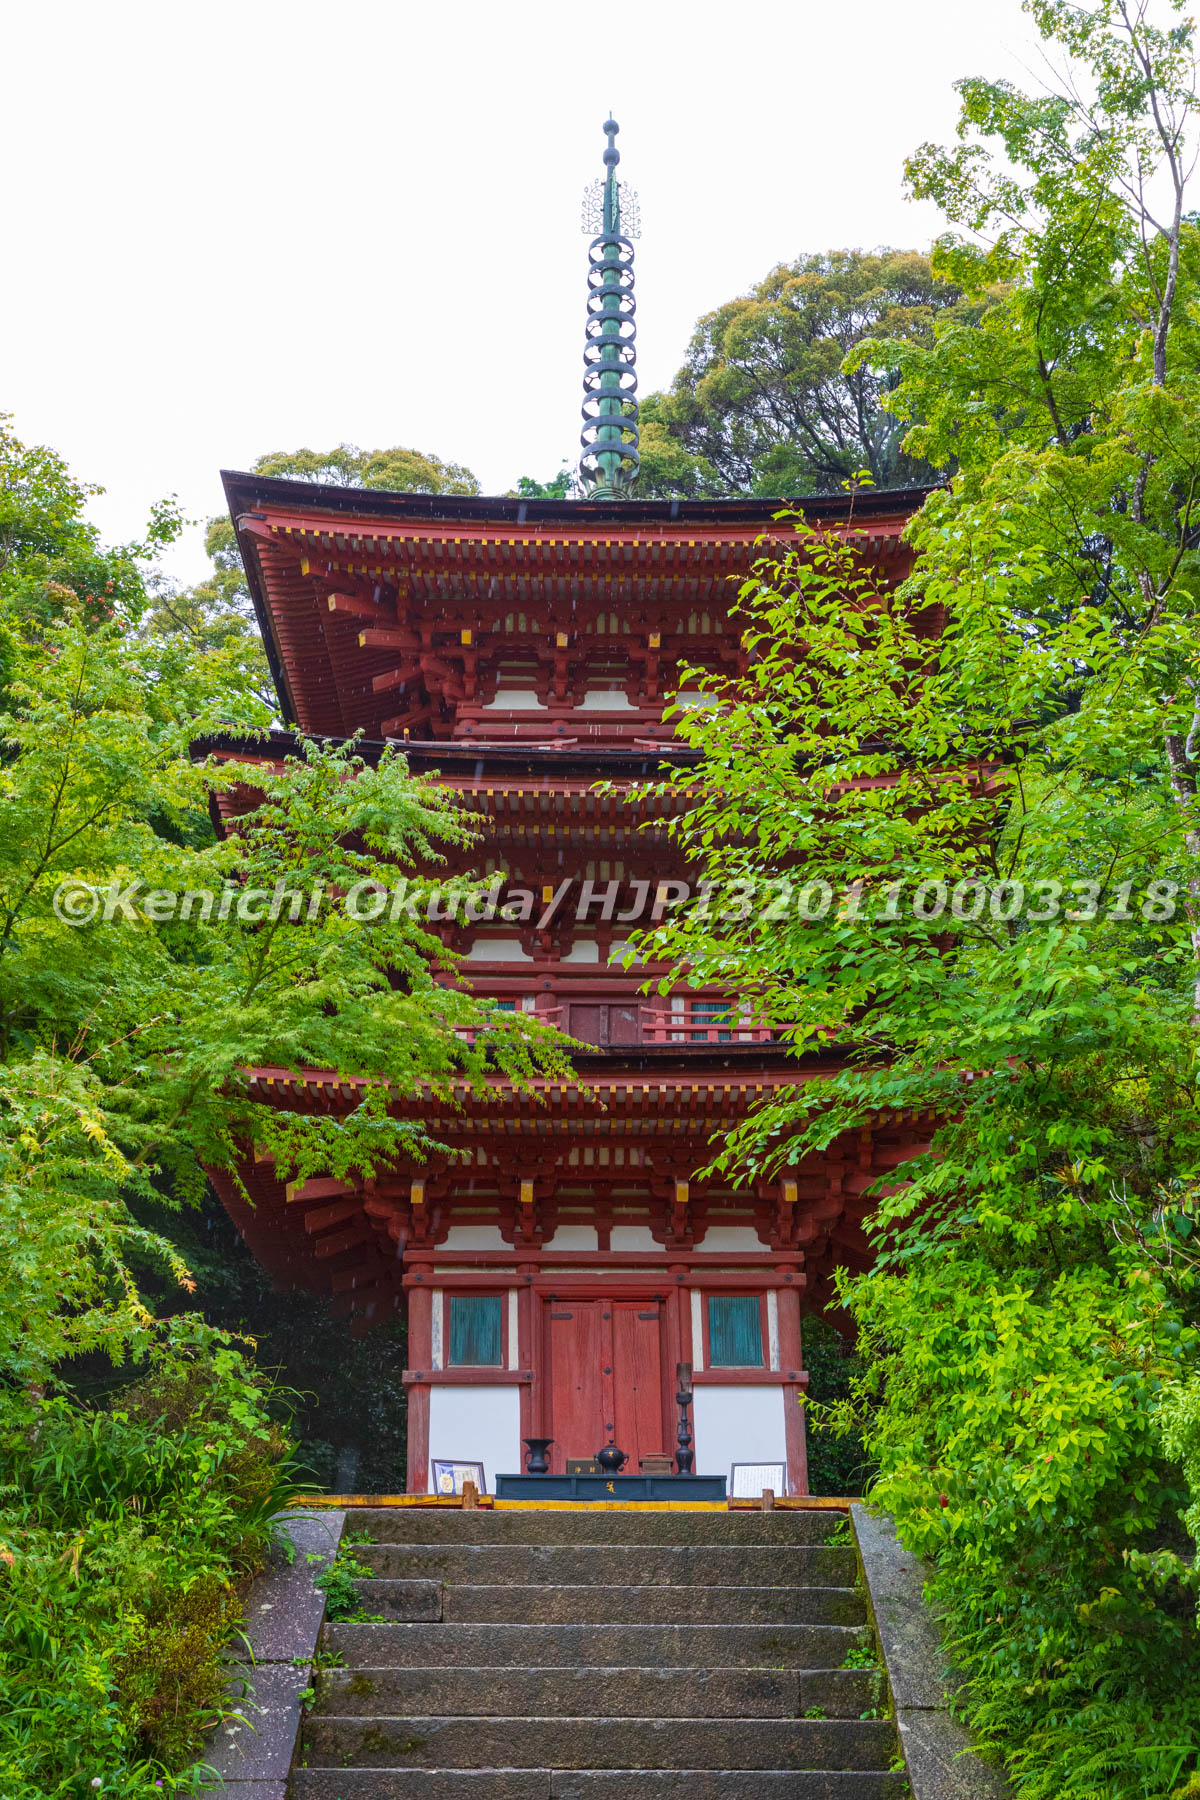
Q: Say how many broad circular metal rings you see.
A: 9